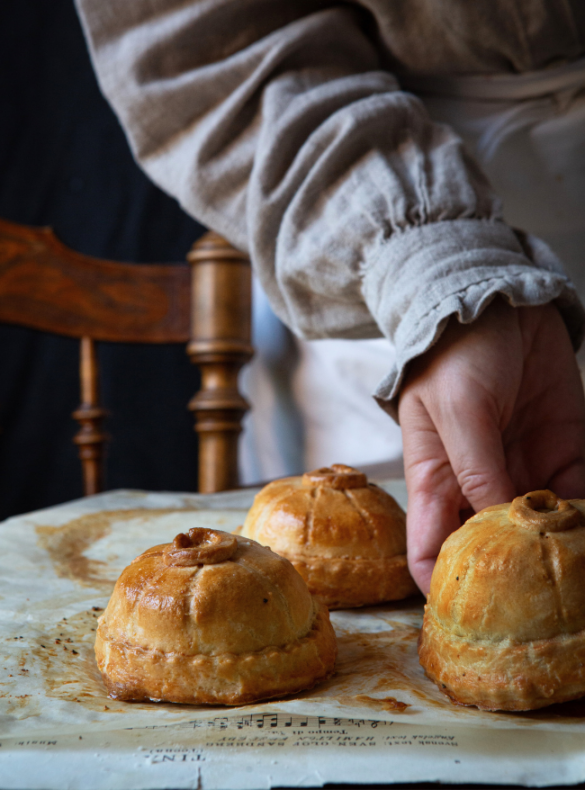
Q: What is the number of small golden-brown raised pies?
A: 3